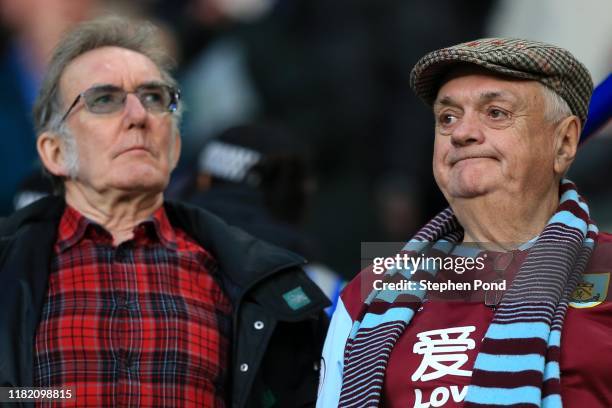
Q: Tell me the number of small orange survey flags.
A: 0